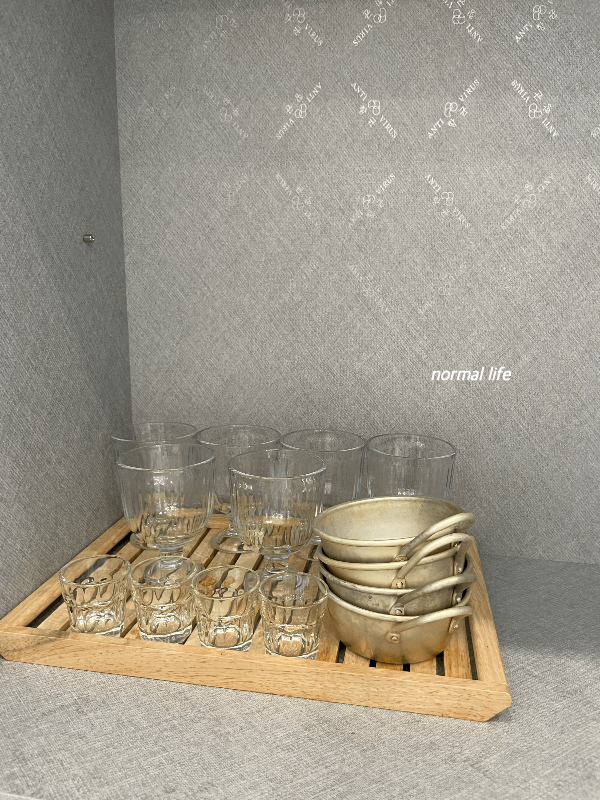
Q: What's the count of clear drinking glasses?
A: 10